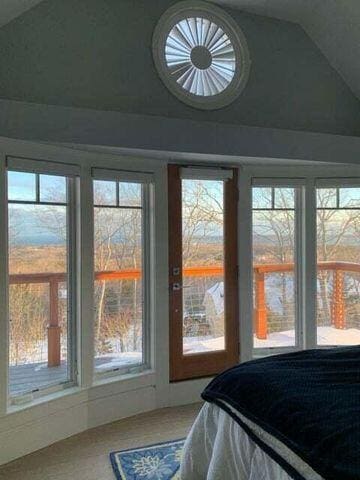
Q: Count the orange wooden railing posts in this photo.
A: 3